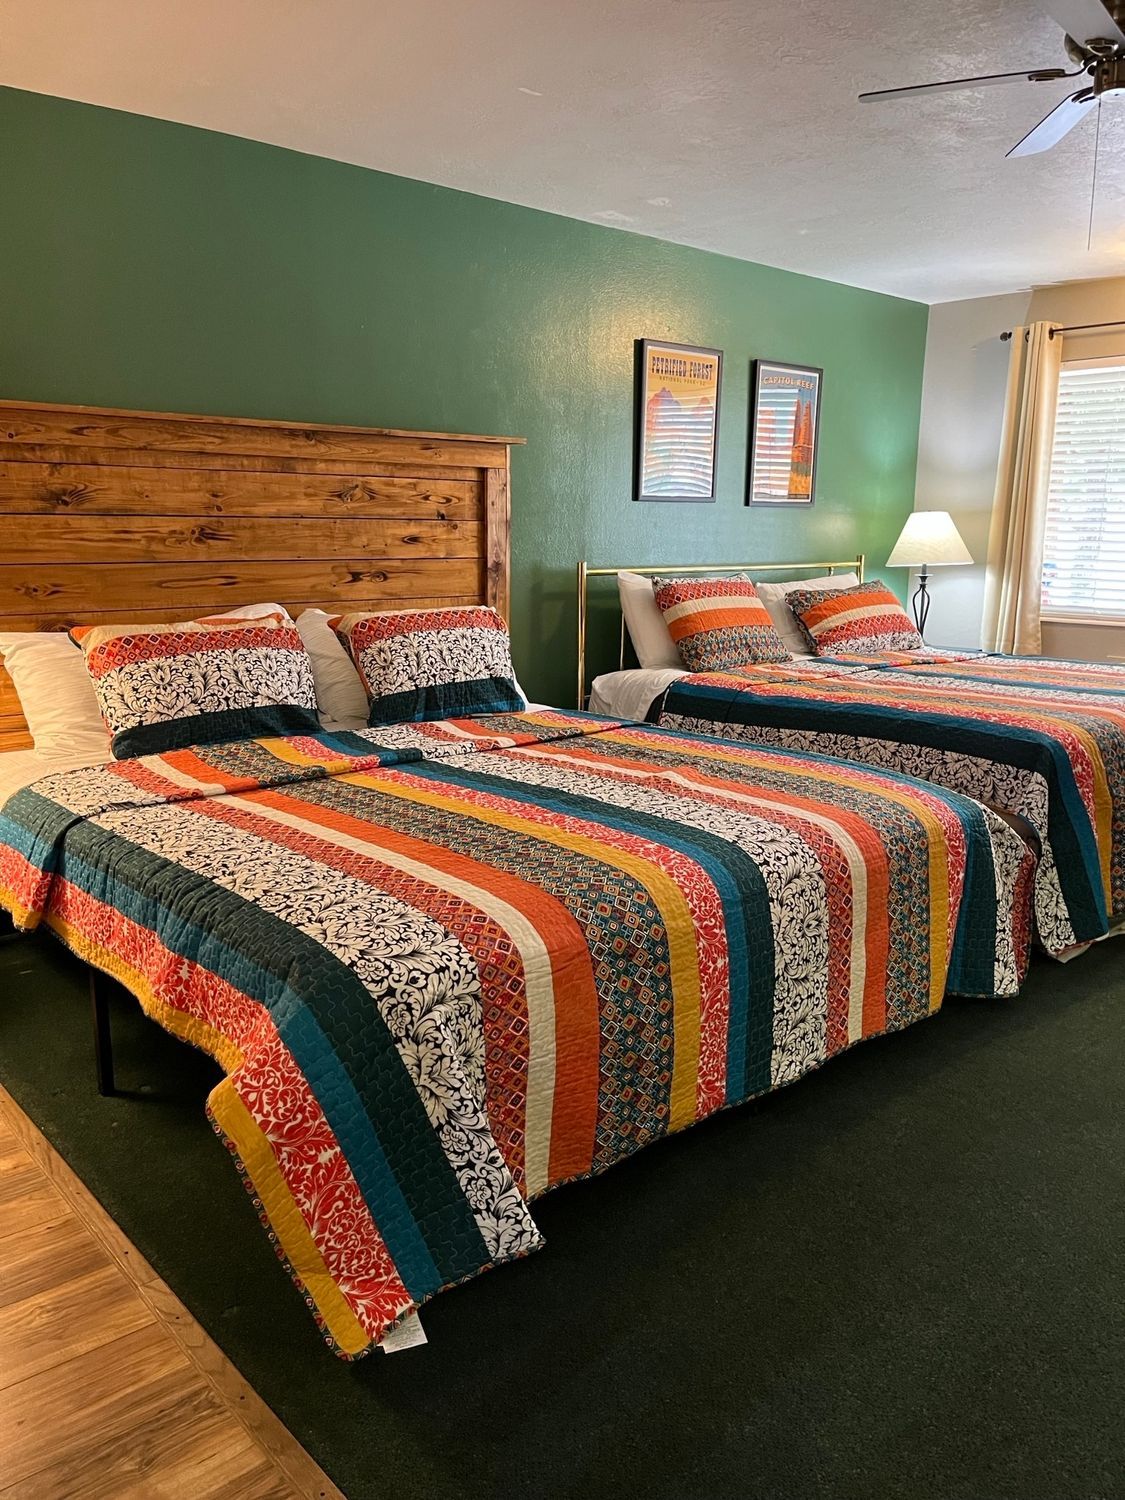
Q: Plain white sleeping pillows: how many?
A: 4